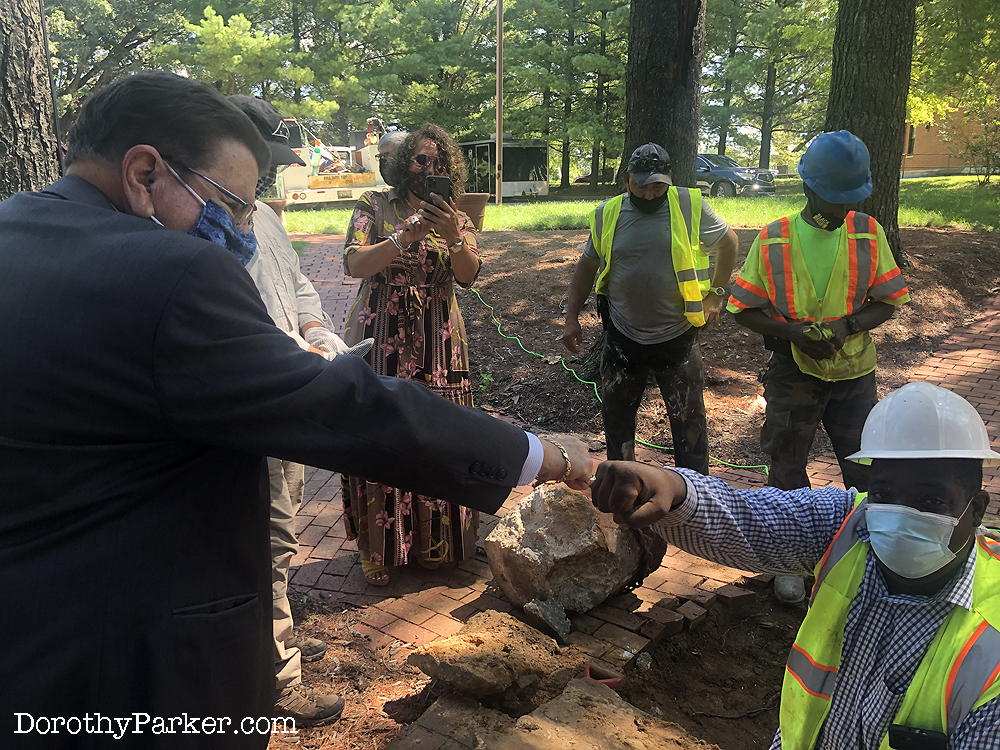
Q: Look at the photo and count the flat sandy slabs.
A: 2